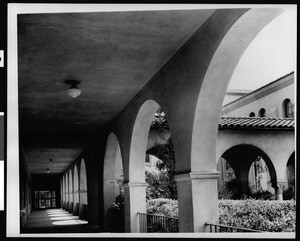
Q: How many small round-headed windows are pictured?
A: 3